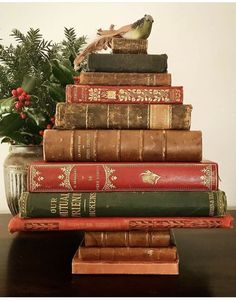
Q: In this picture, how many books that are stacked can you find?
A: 12